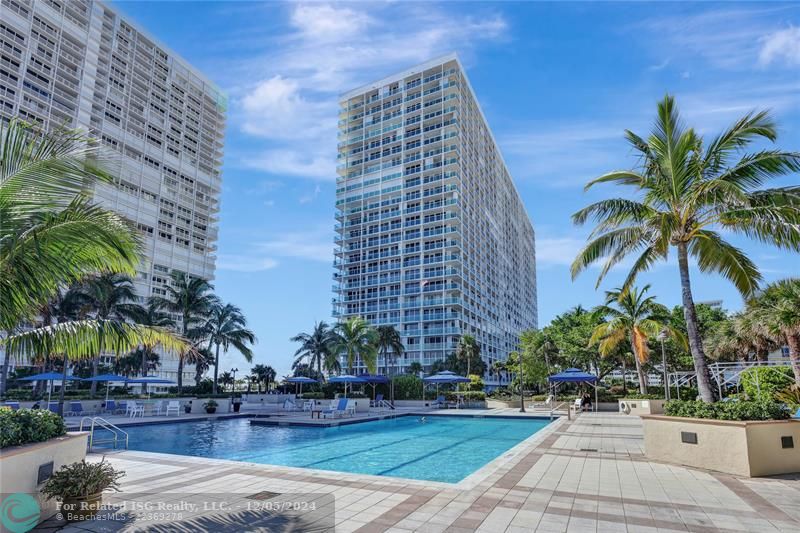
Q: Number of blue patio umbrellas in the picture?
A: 8